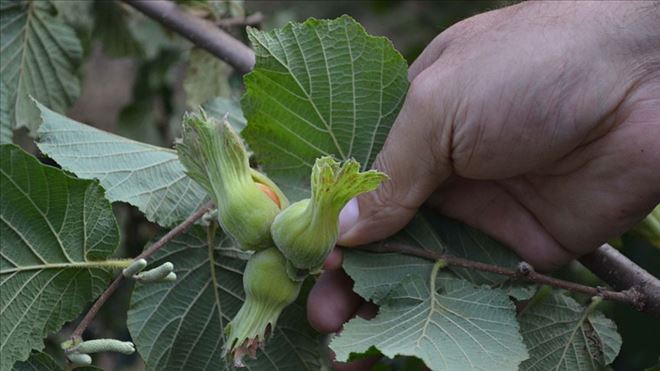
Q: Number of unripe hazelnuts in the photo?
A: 3